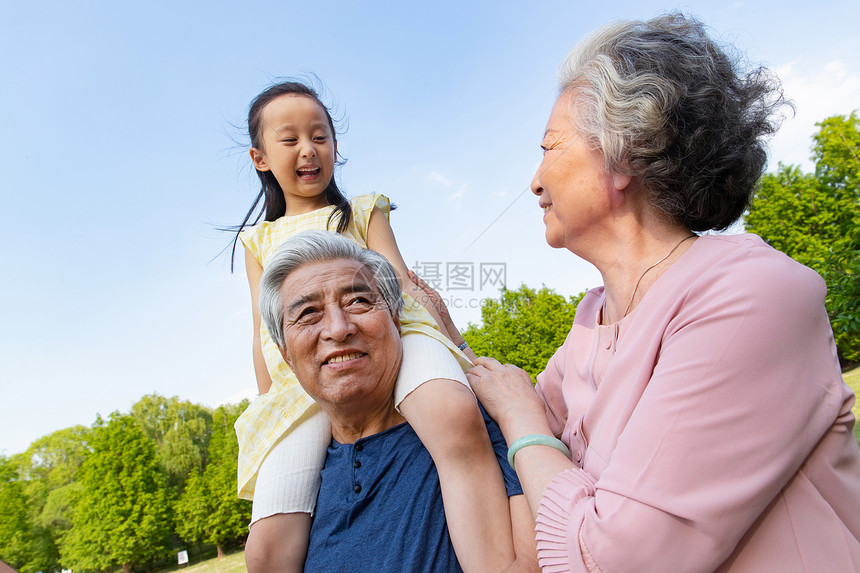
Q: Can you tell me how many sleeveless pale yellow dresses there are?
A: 1